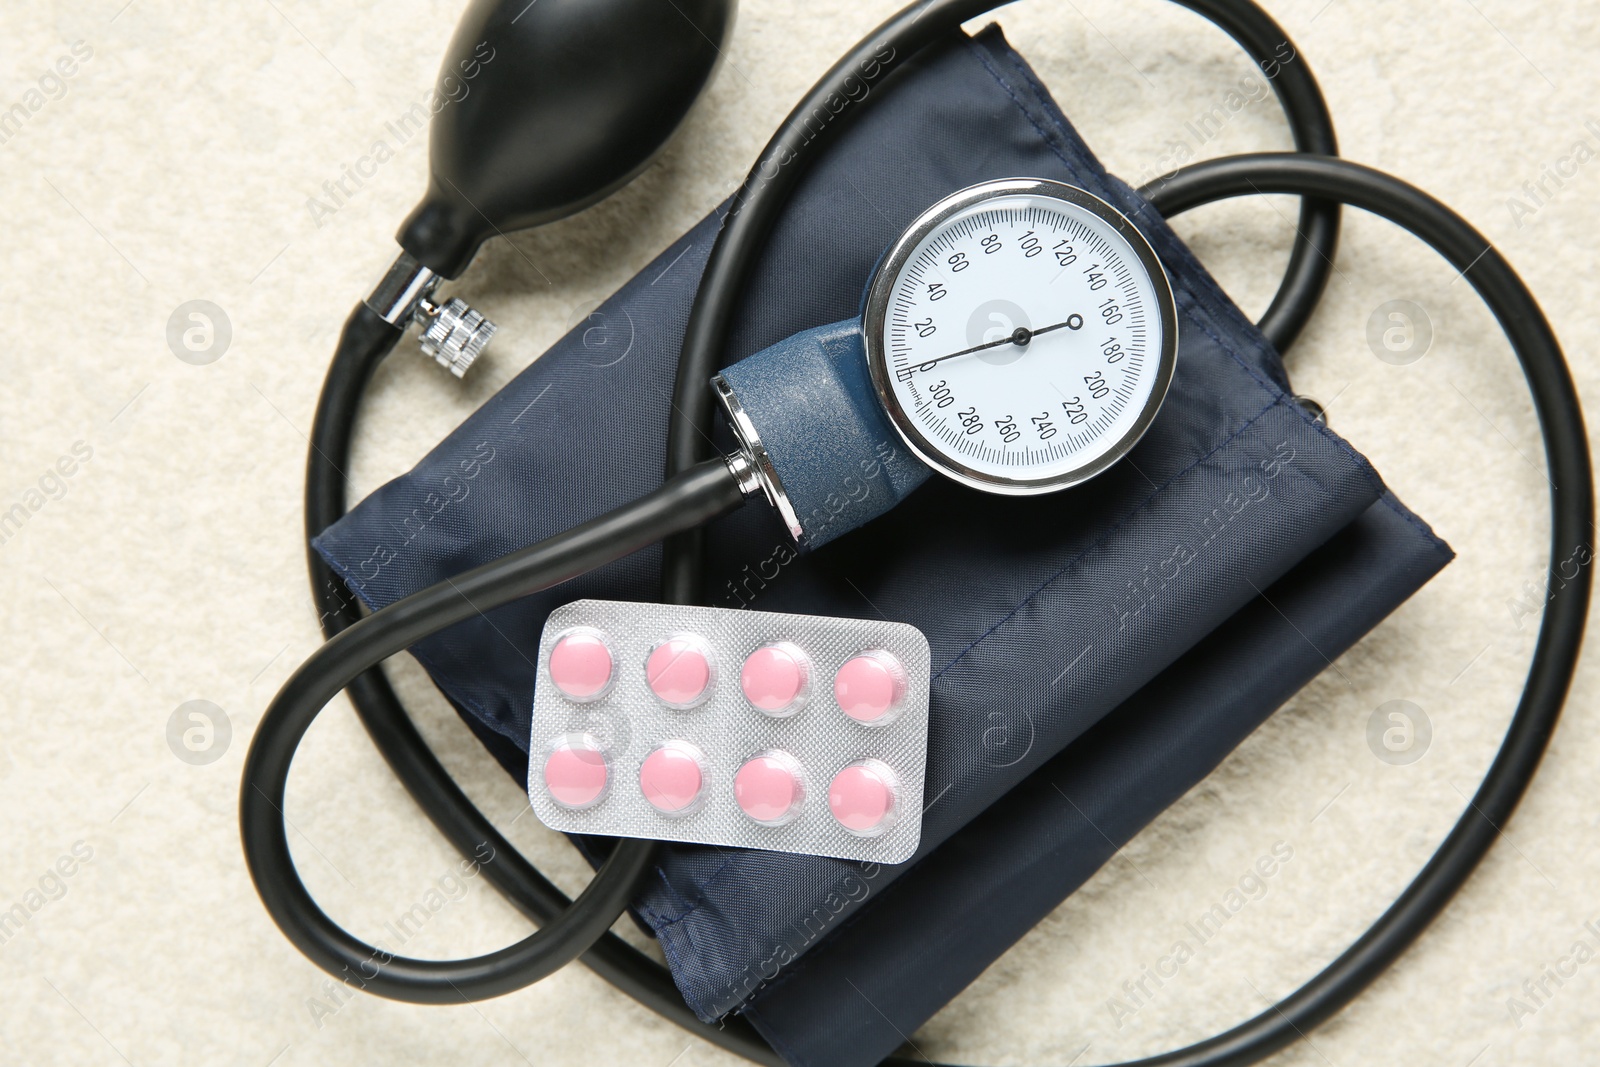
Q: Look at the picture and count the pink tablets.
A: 8